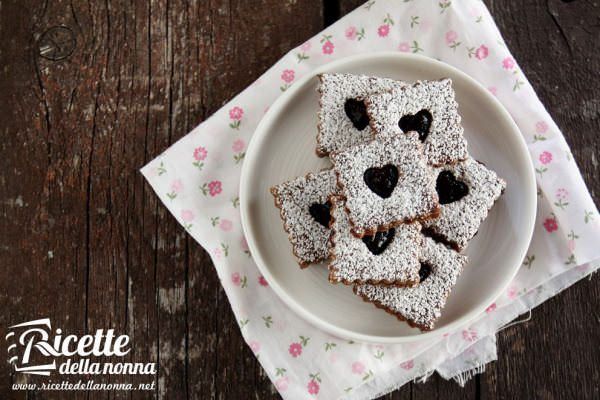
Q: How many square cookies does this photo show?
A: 7